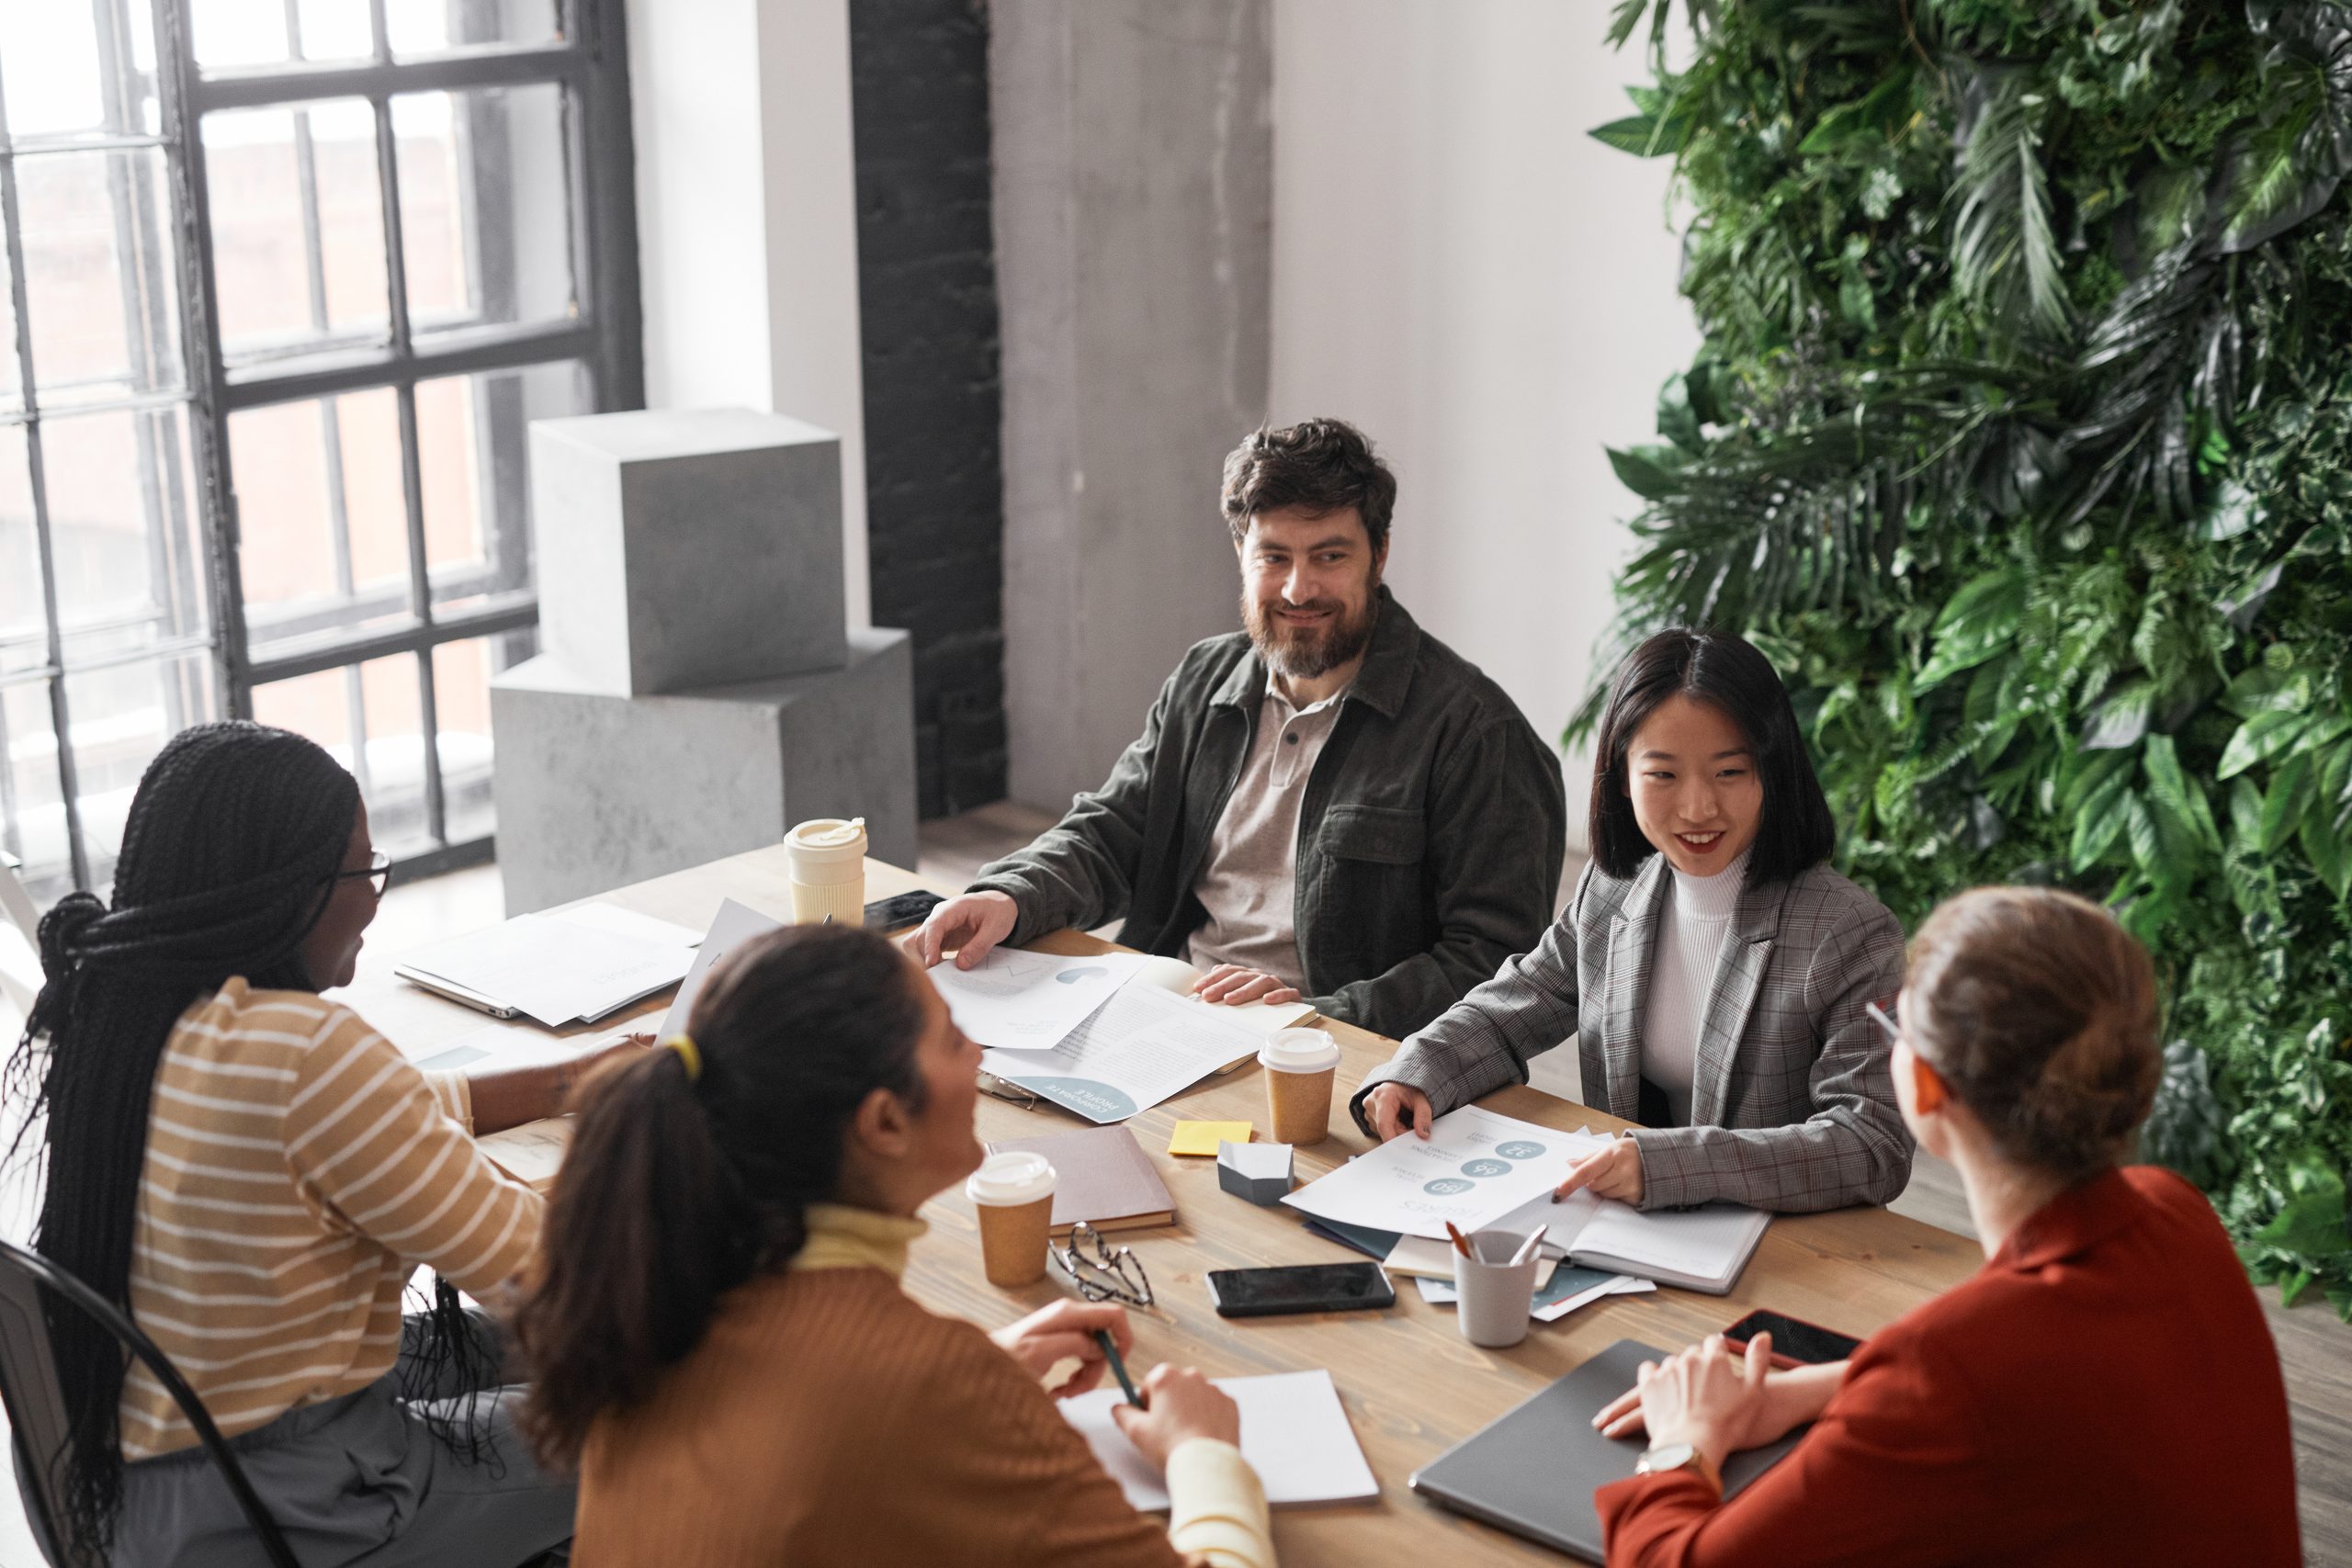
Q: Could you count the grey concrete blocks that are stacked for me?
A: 2